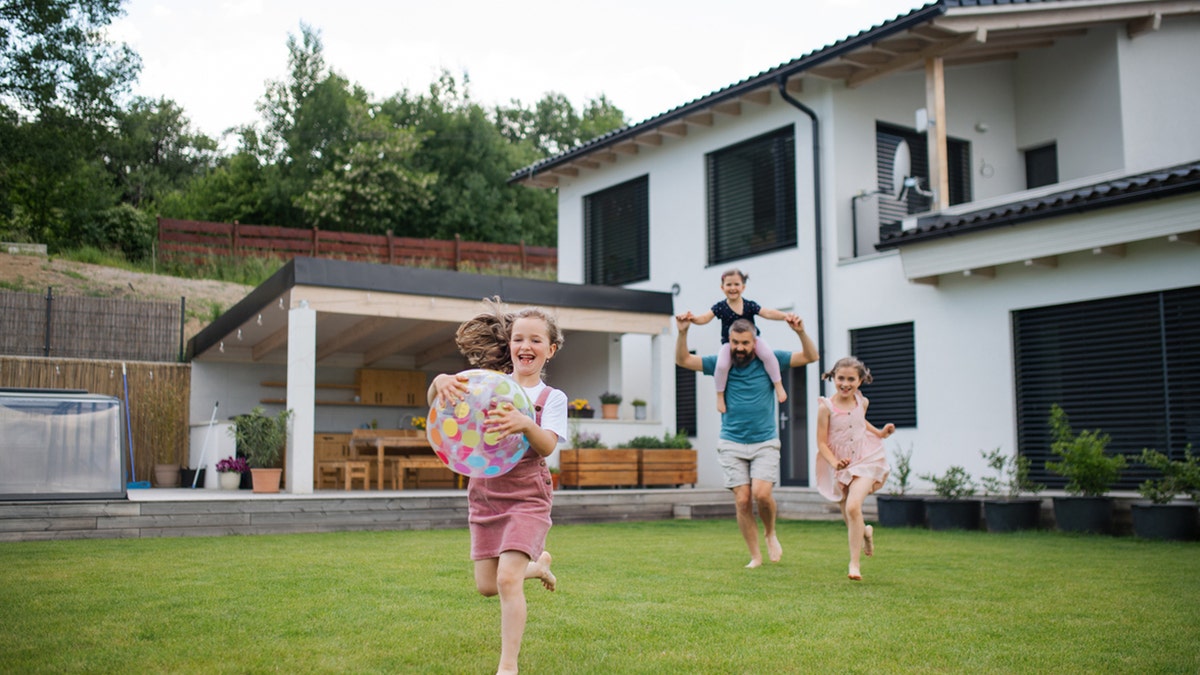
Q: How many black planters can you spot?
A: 5